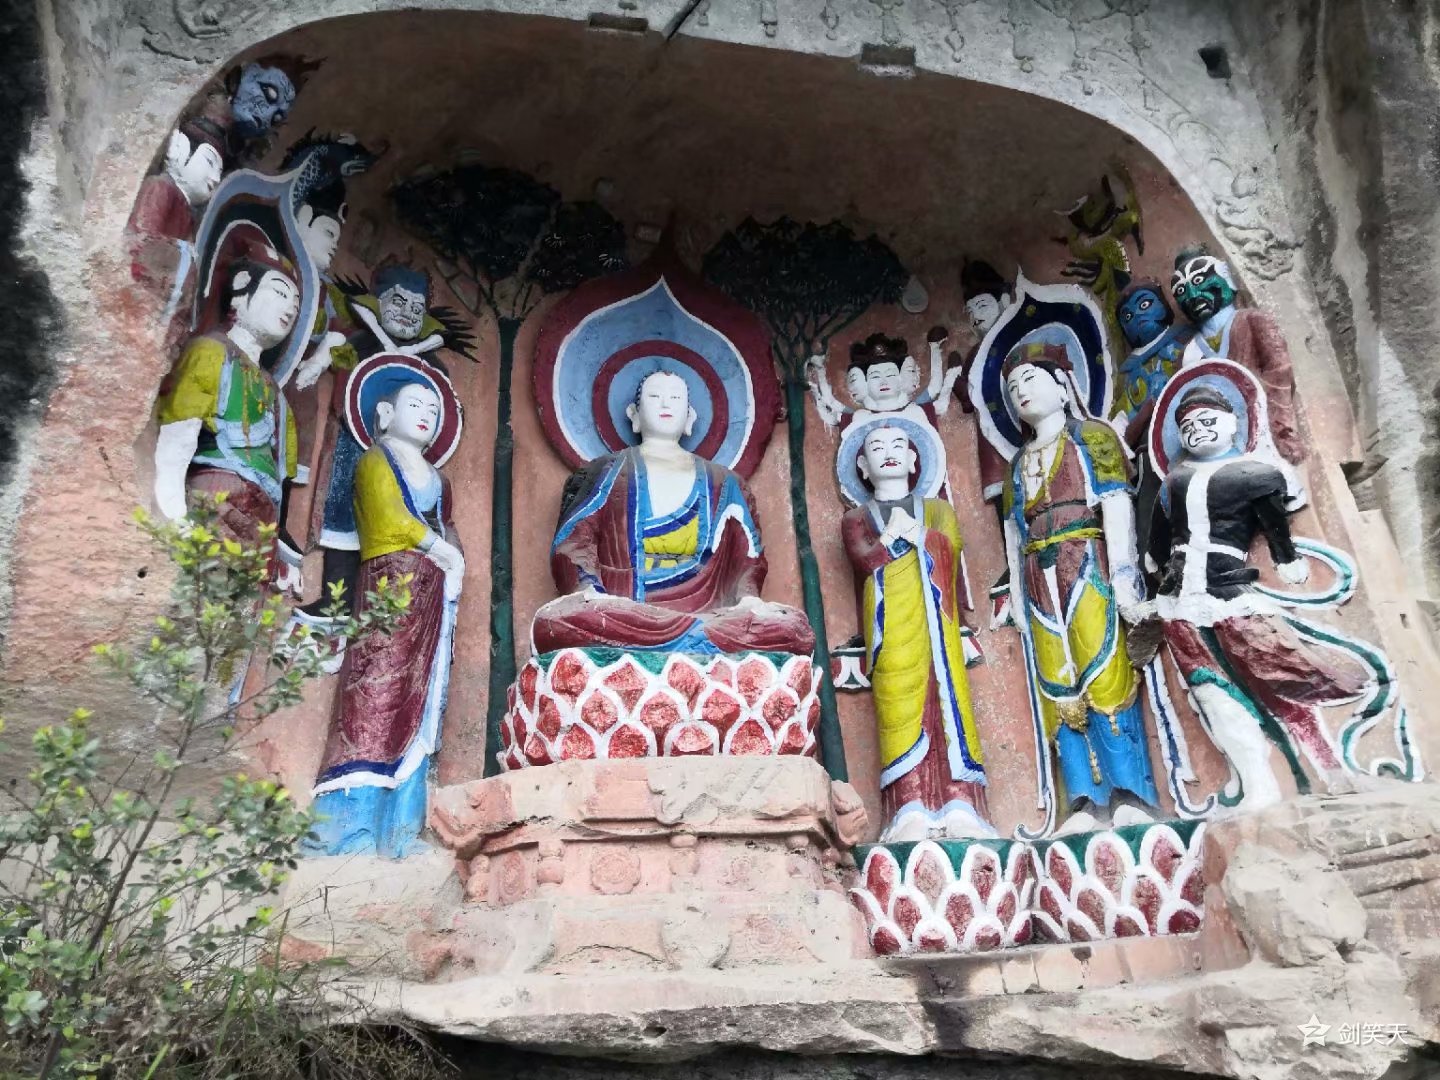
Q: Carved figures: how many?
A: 14